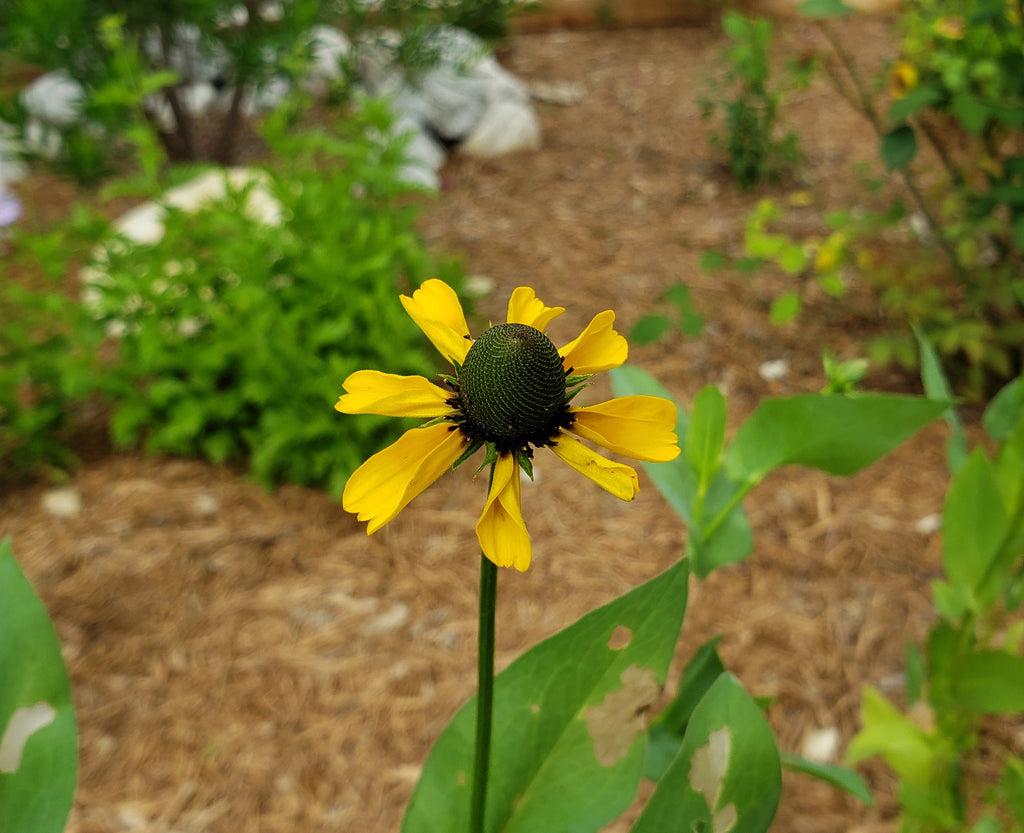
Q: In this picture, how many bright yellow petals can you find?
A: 8